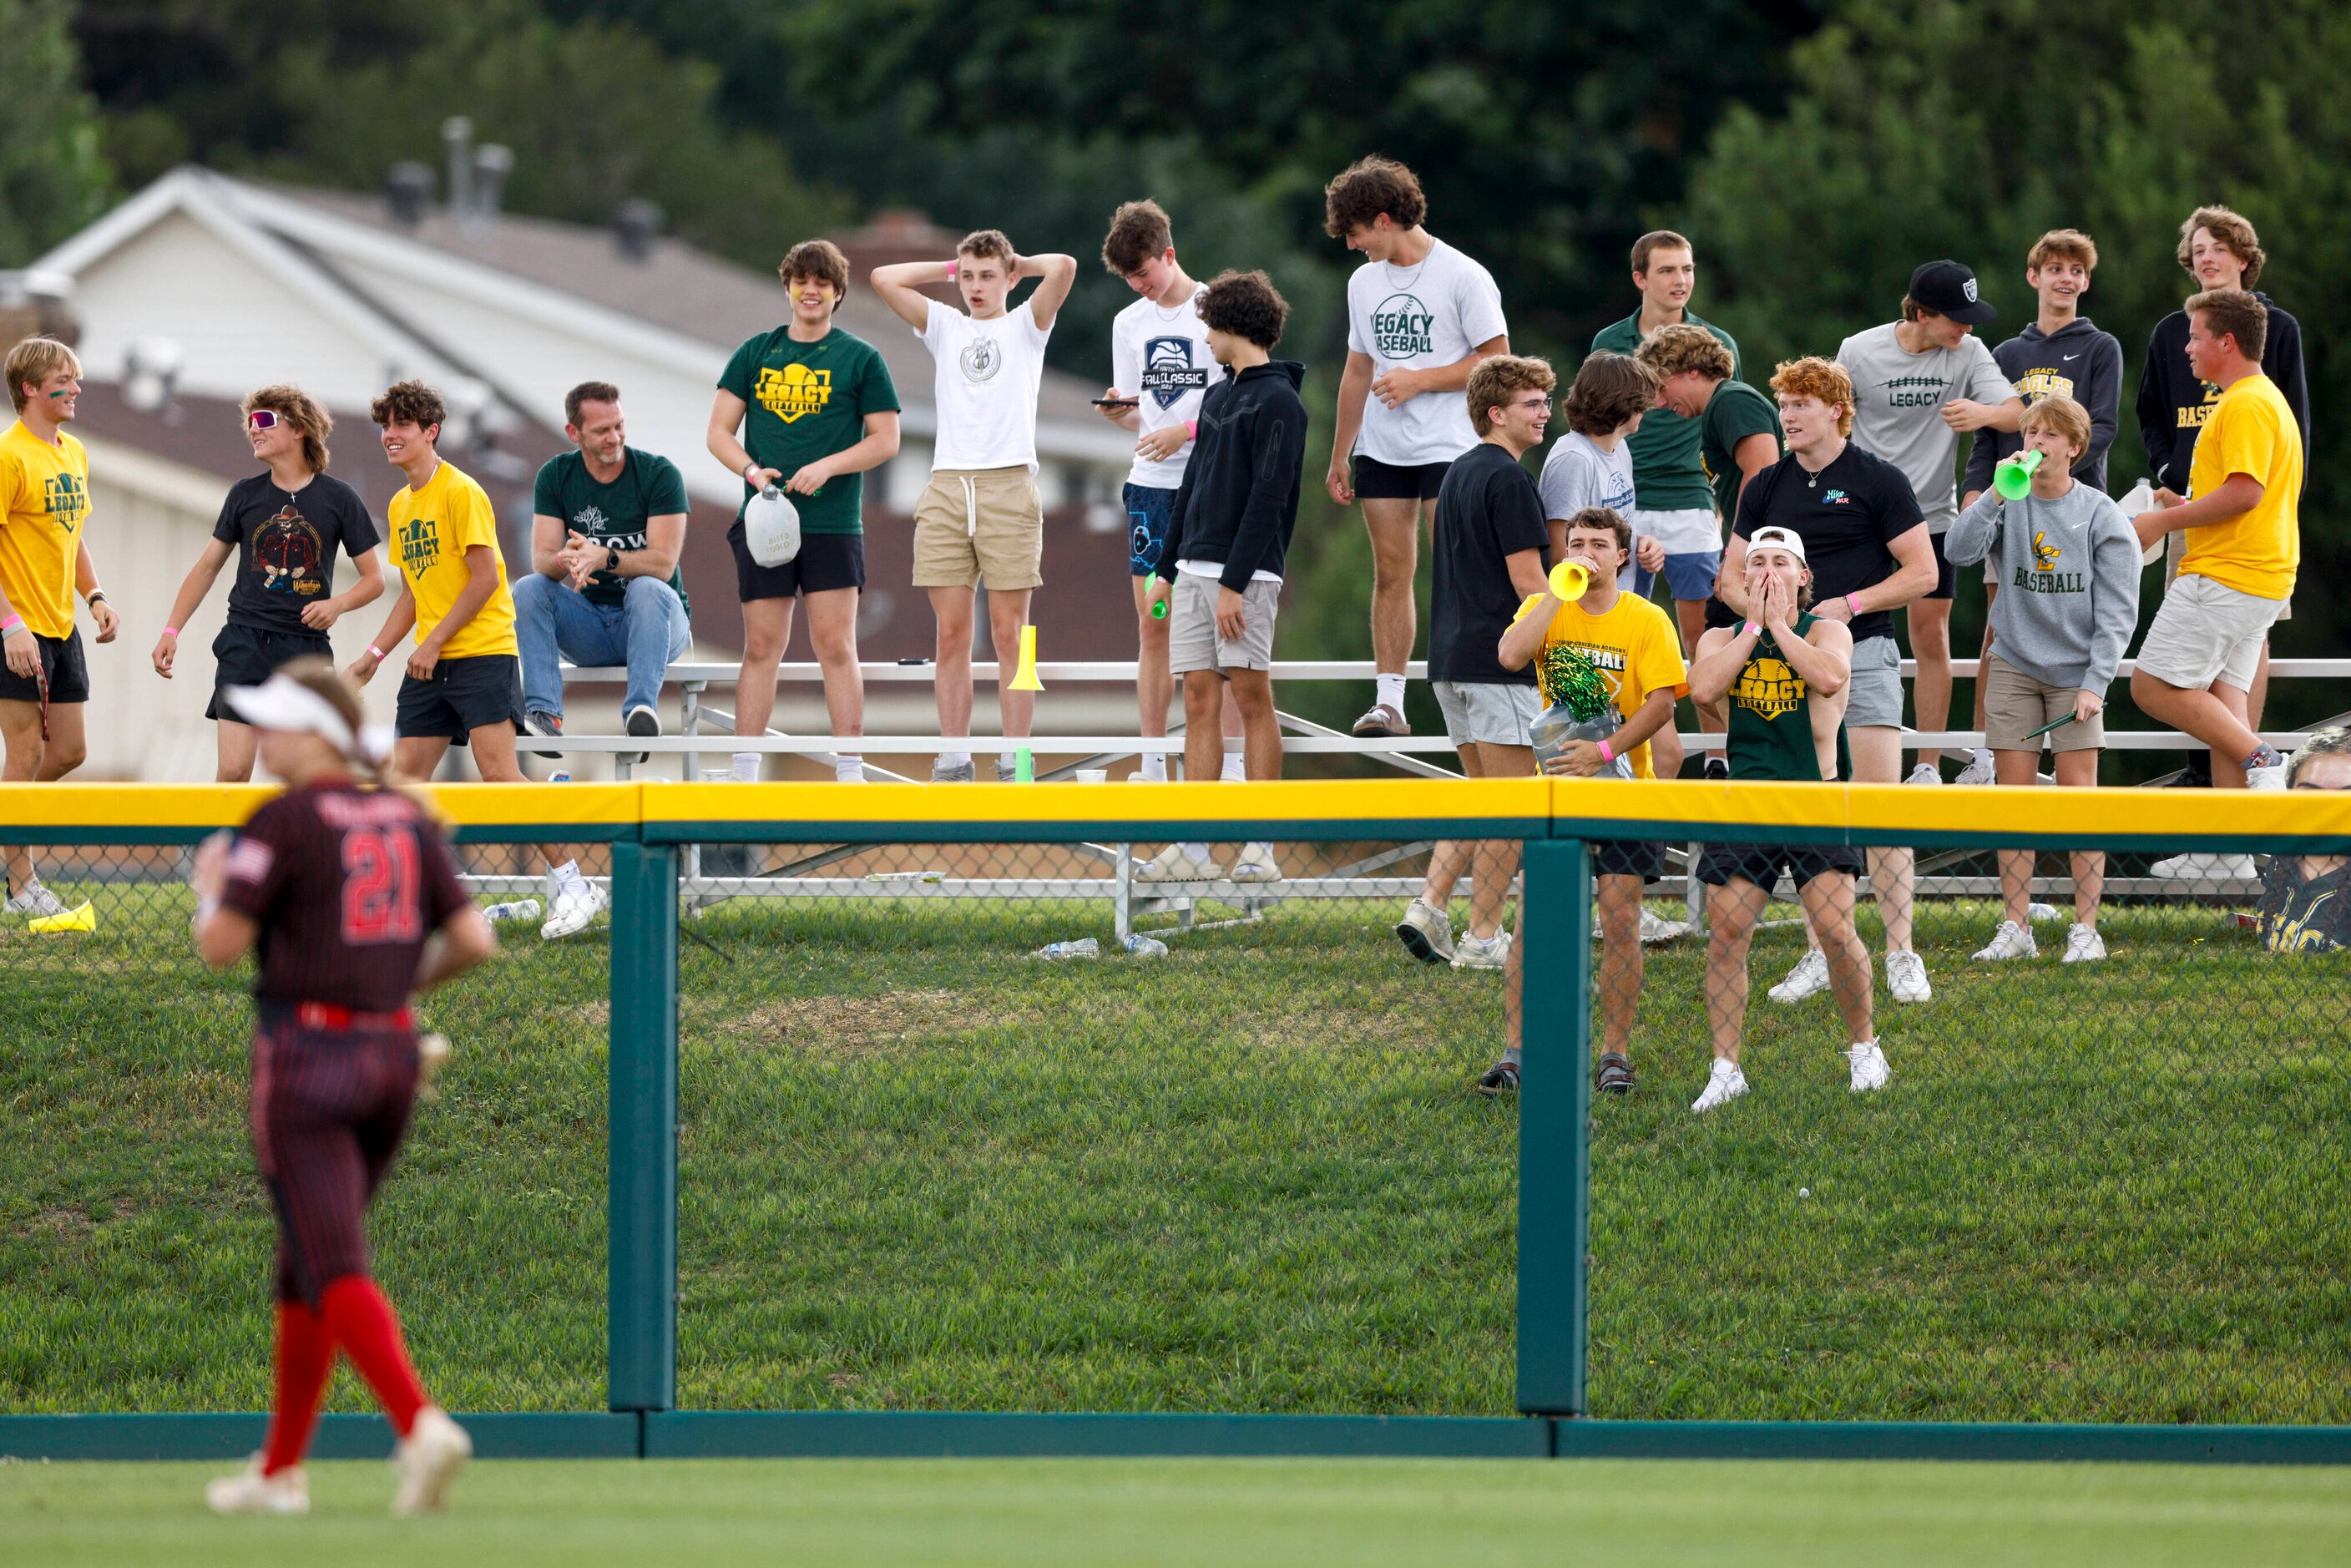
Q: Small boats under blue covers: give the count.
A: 0